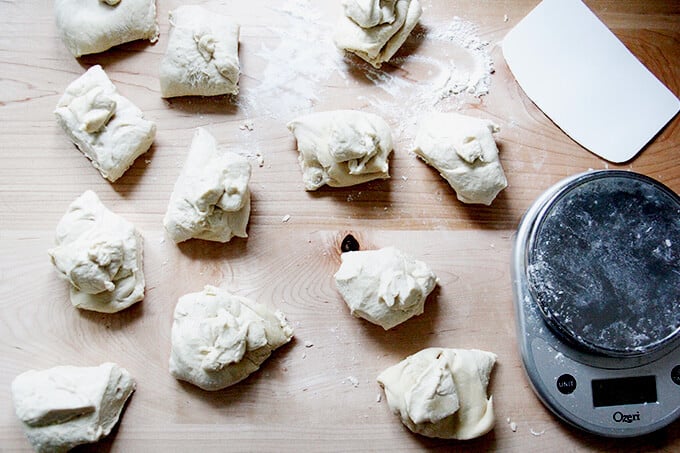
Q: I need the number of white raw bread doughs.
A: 12